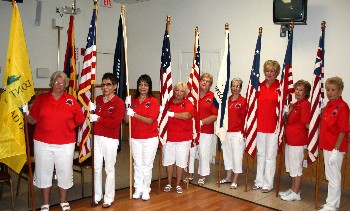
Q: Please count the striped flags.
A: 6